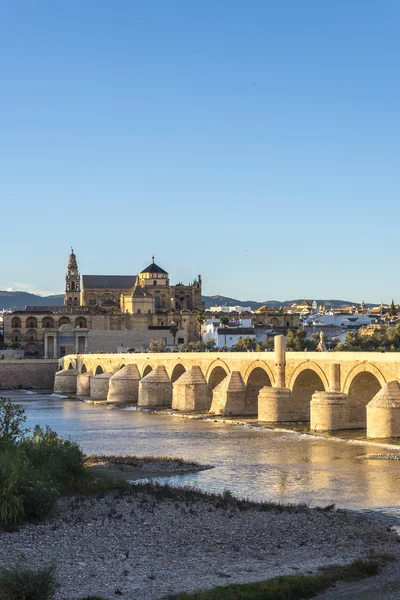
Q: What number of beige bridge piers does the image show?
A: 10